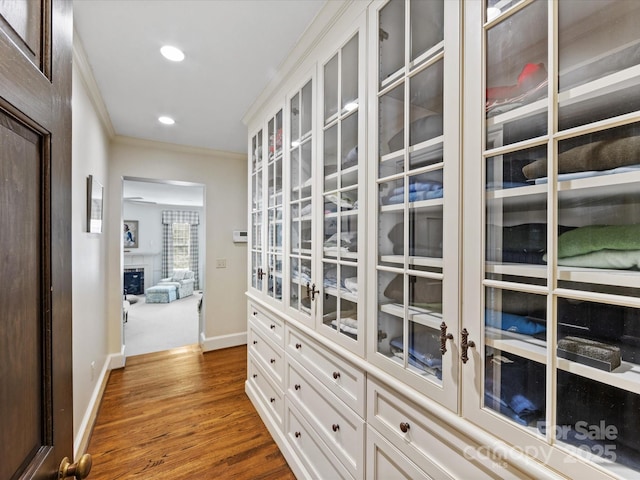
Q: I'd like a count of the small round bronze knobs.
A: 12